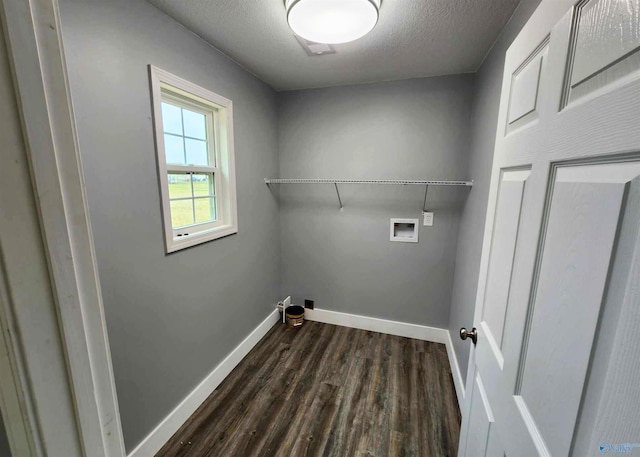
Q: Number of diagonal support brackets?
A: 2